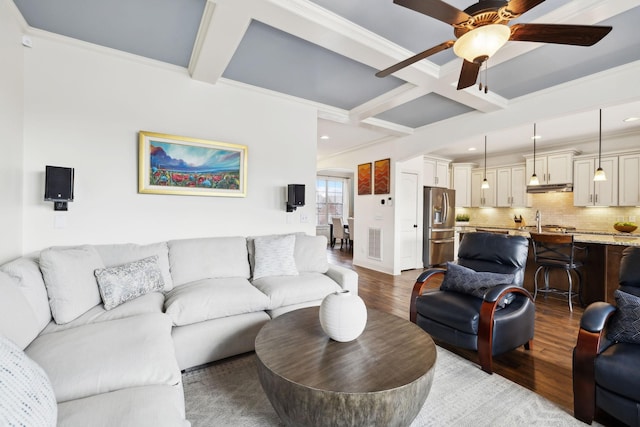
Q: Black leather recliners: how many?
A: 2